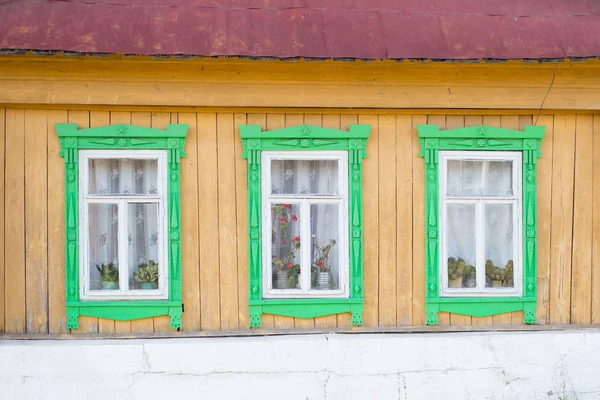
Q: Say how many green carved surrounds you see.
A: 3